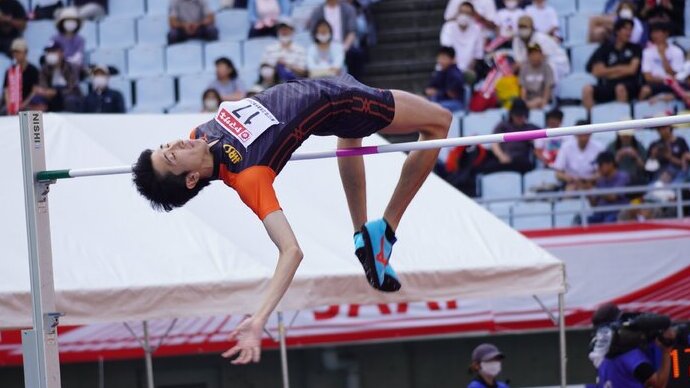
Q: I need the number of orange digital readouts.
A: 1